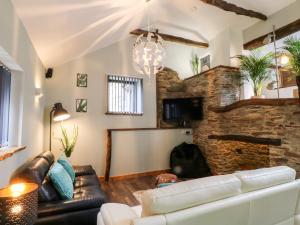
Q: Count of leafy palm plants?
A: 2